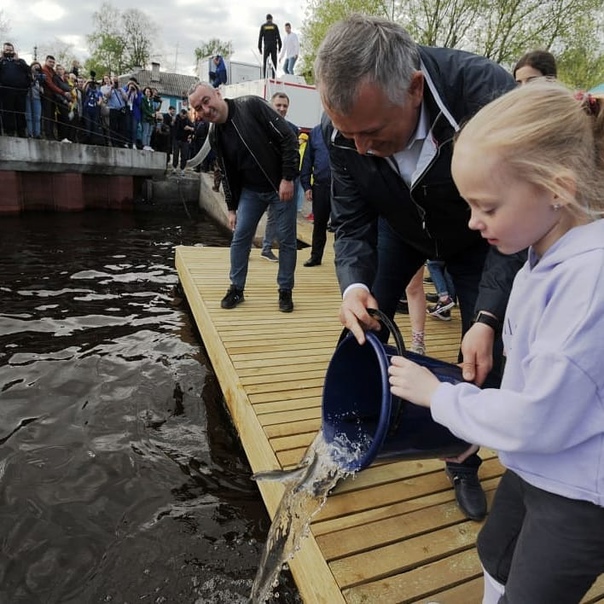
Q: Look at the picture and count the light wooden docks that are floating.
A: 1